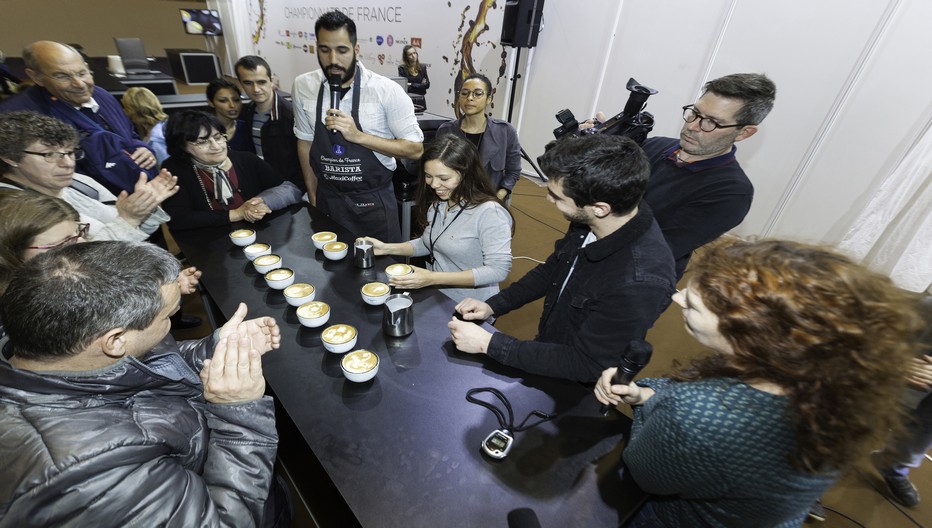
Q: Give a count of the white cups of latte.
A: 12